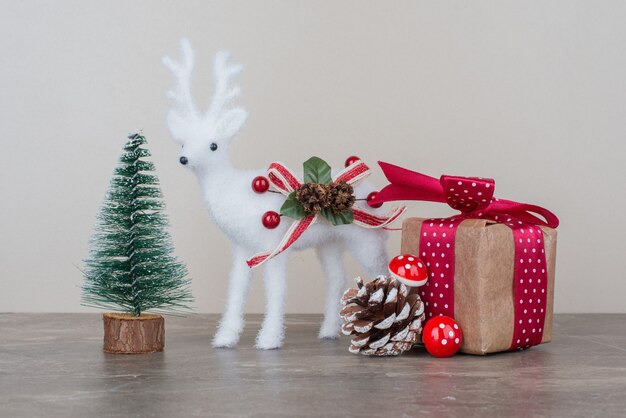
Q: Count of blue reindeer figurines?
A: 0